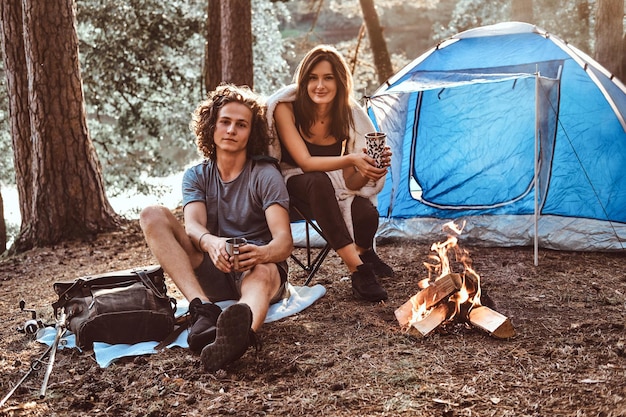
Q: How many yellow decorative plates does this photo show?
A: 0